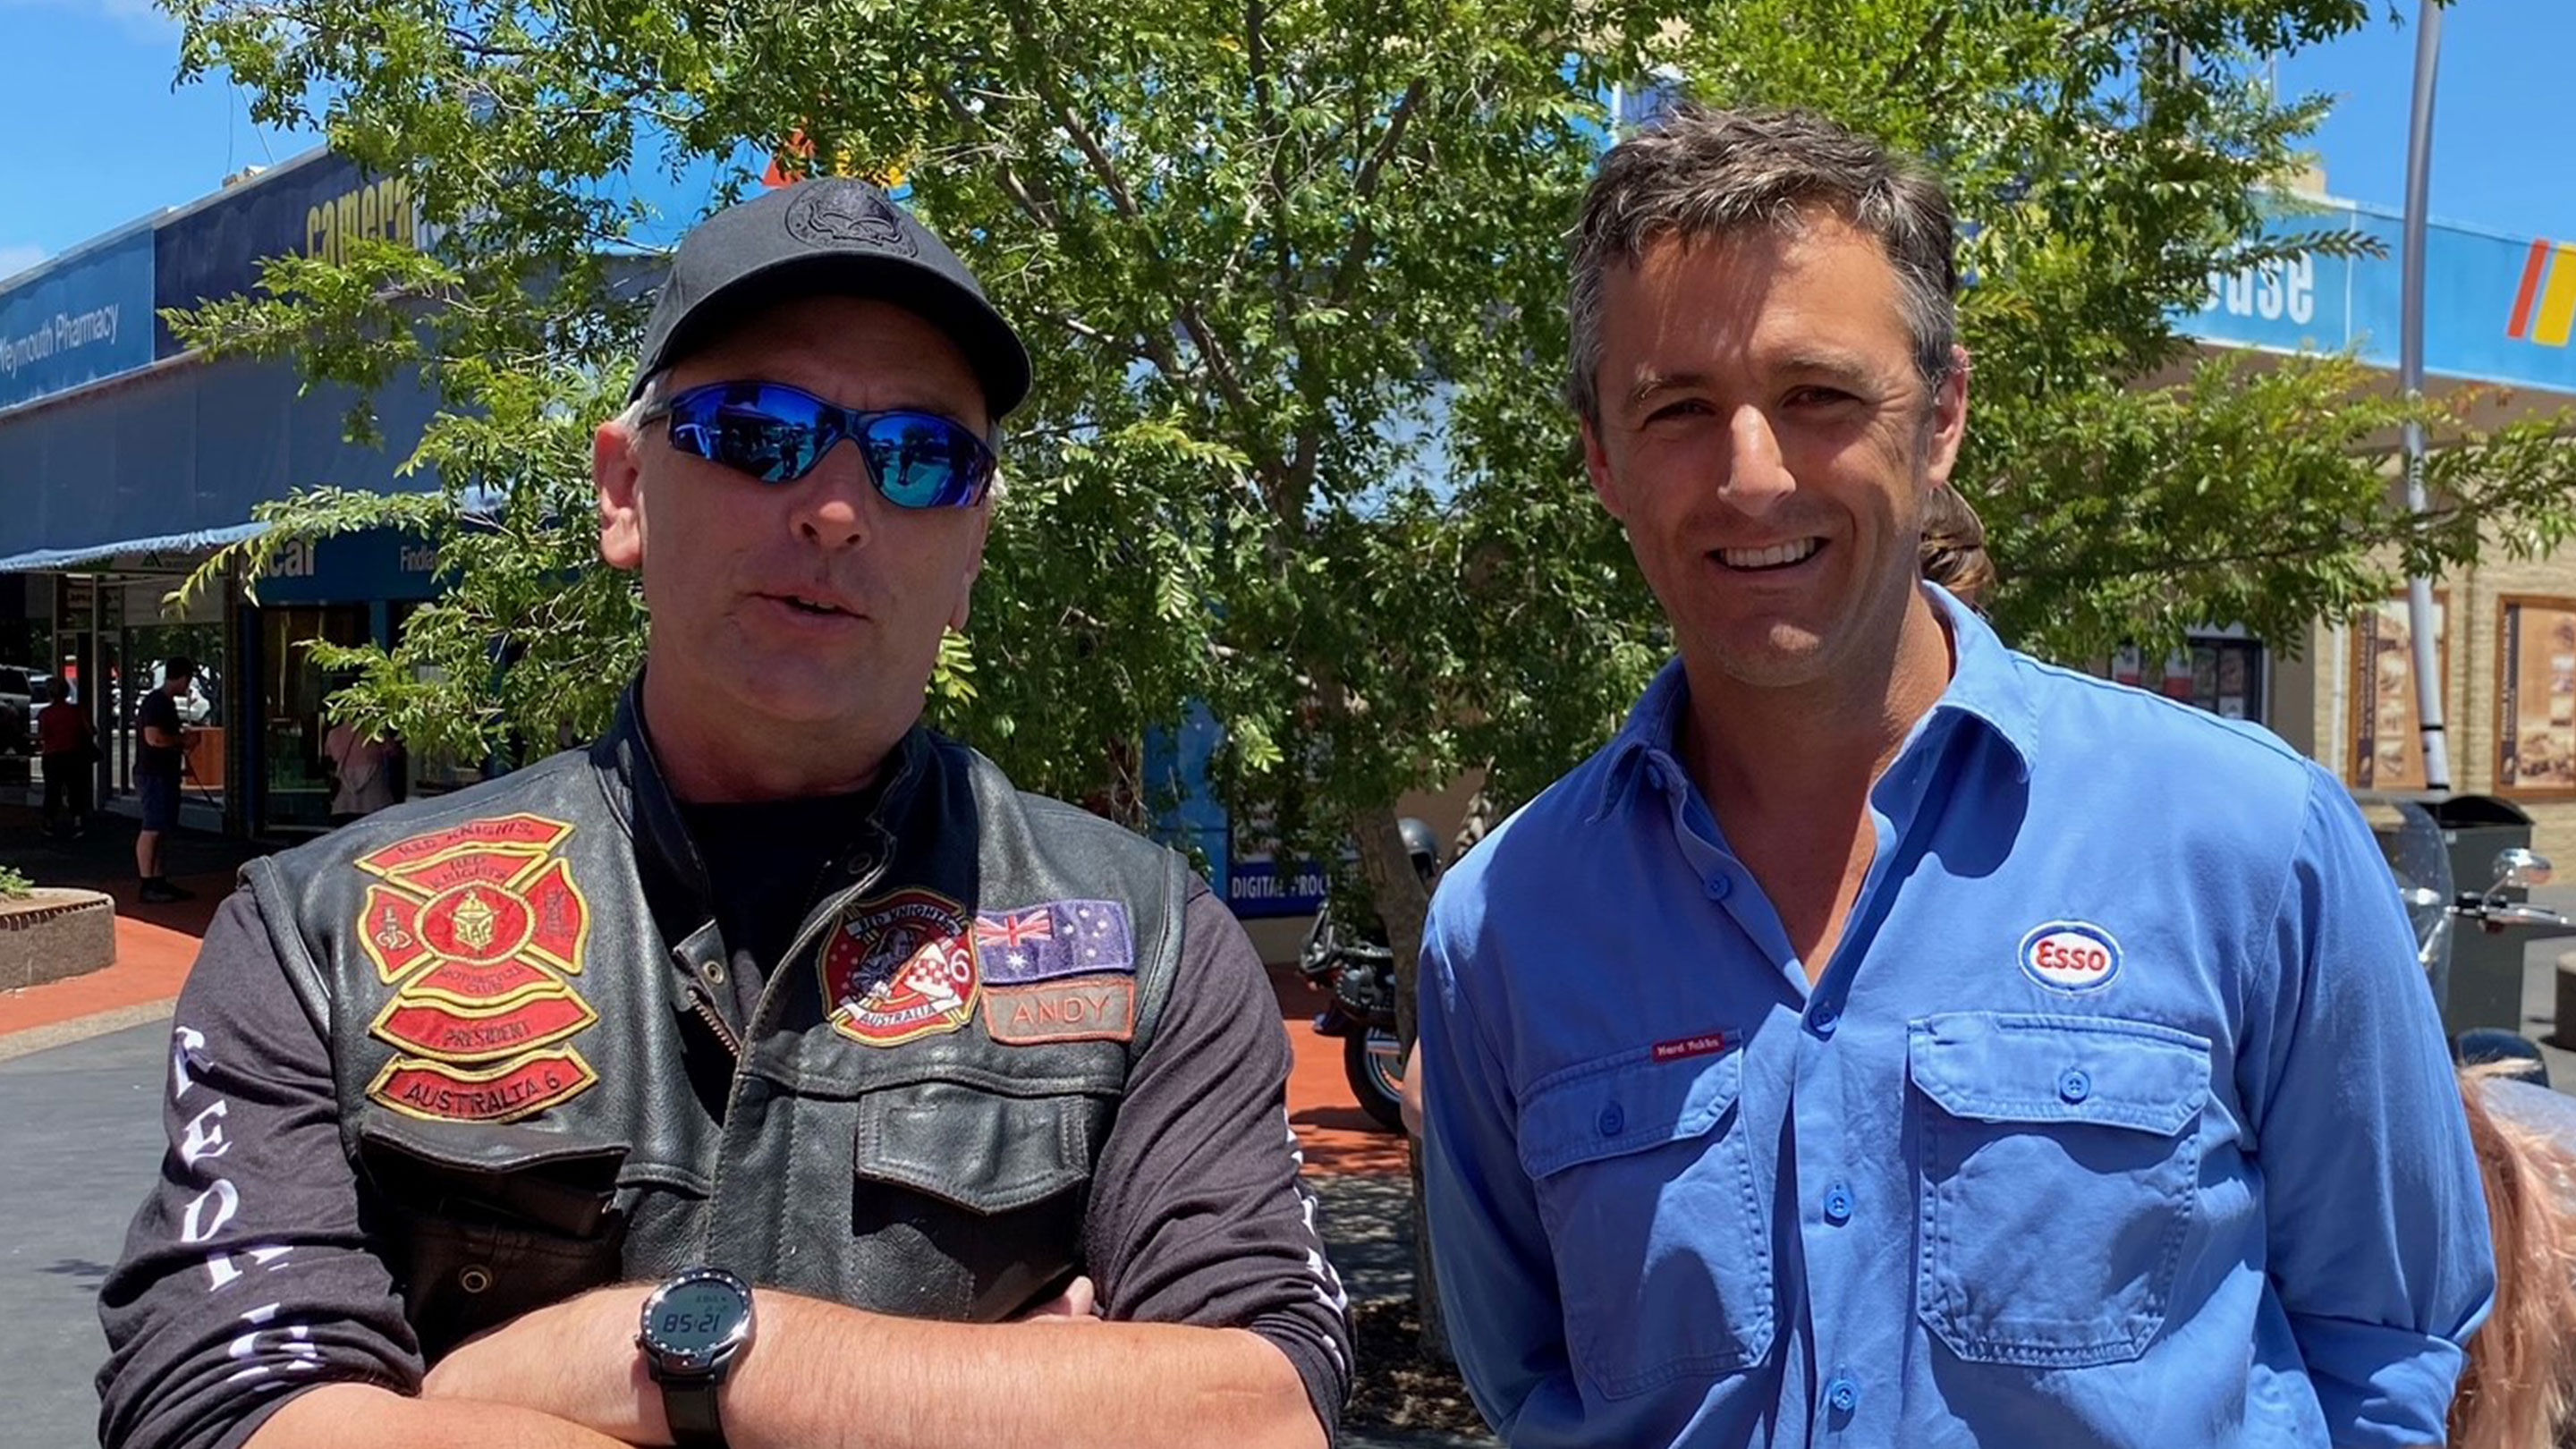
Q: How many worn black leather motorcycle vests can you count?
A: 1